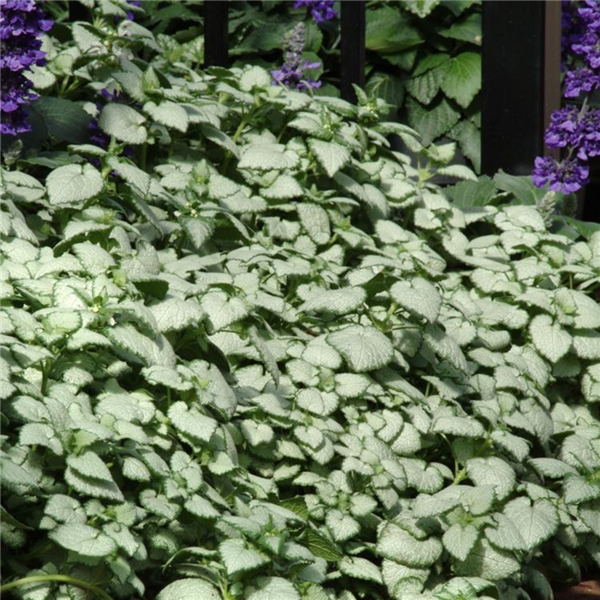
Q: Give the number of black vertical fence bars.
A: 3